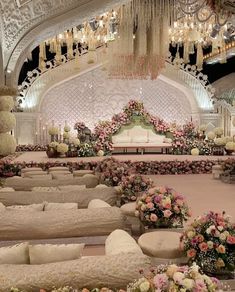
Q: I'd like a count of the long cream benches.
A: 4